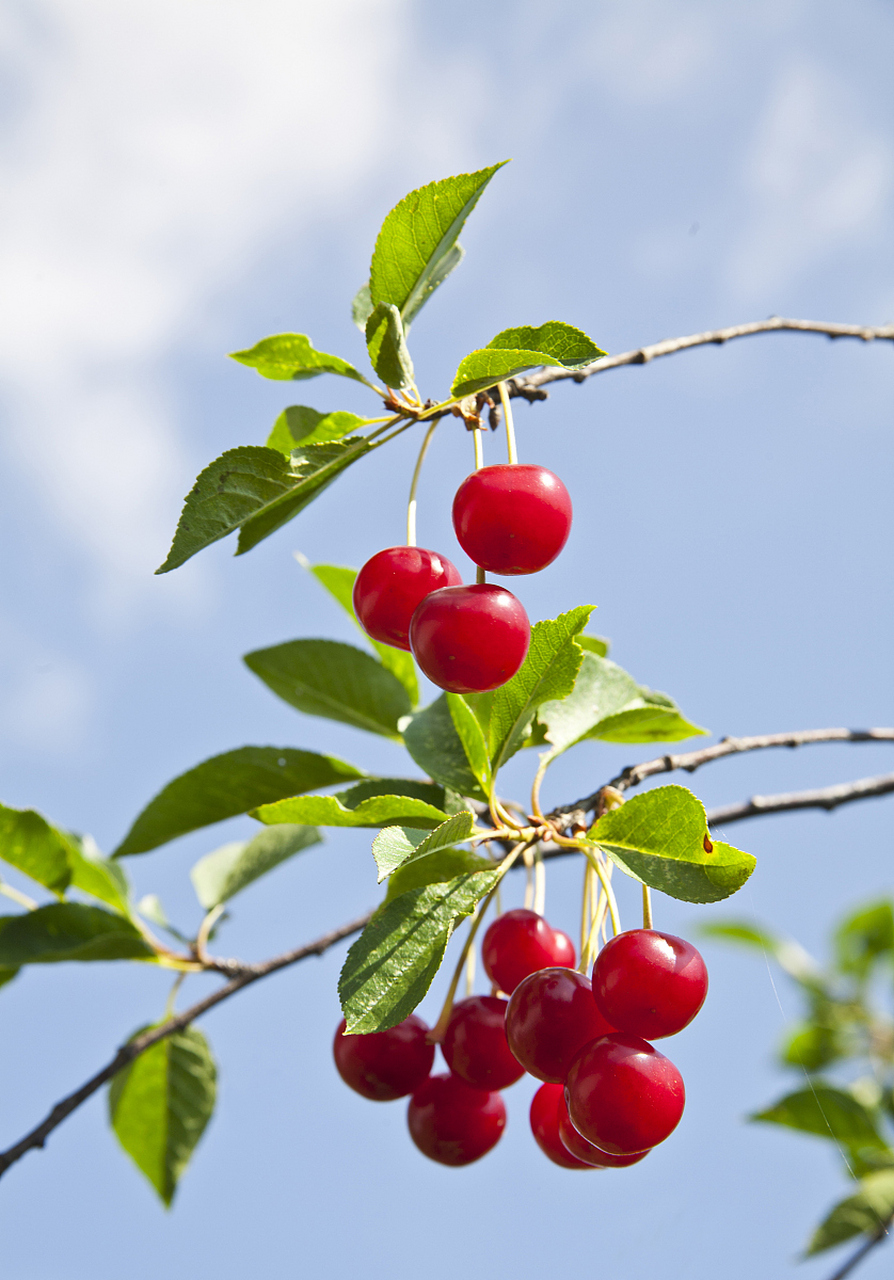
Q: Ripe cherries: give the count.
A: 13